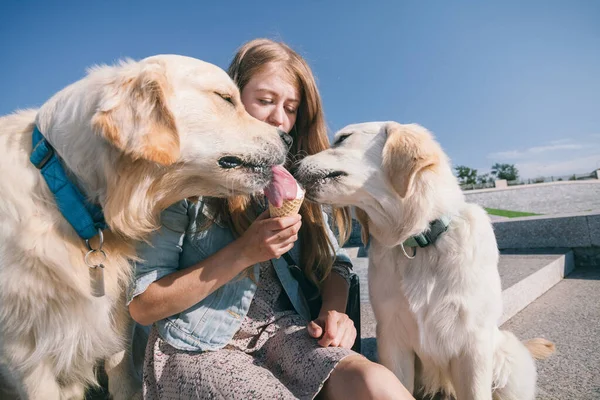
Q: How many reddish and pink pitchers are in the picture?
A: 0